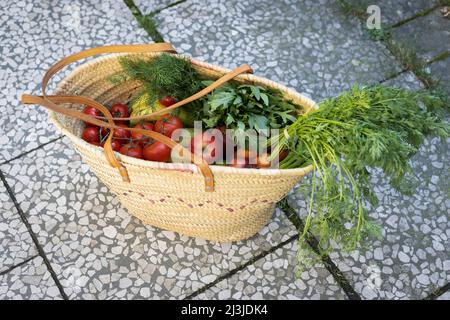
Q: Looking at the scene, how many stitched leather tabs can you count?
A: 2